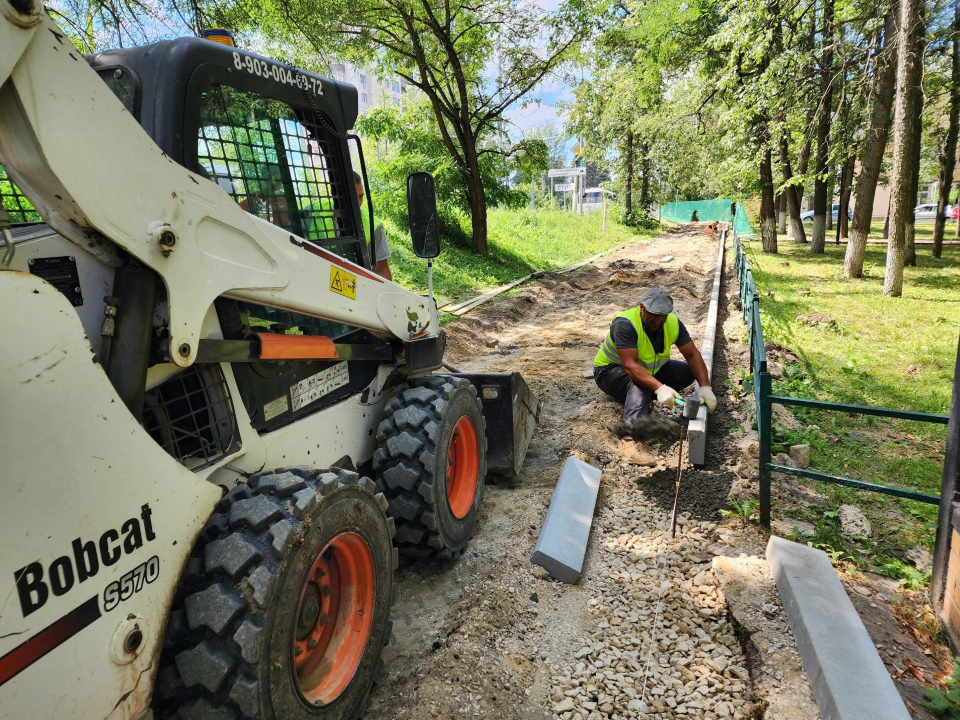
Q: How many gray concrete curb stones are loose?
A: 2